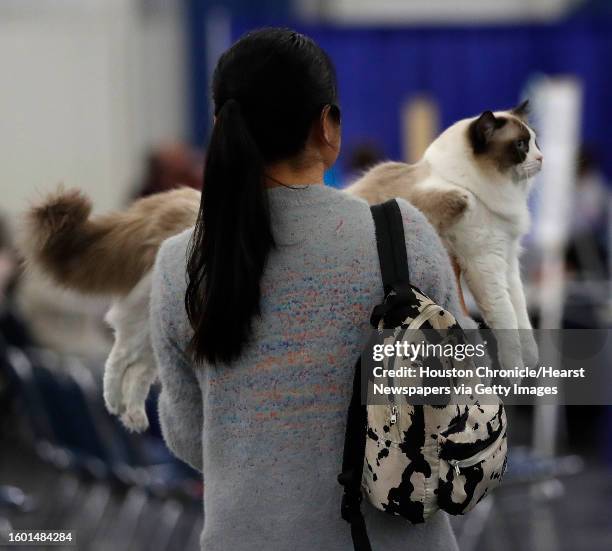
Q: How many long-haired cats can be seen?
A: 1